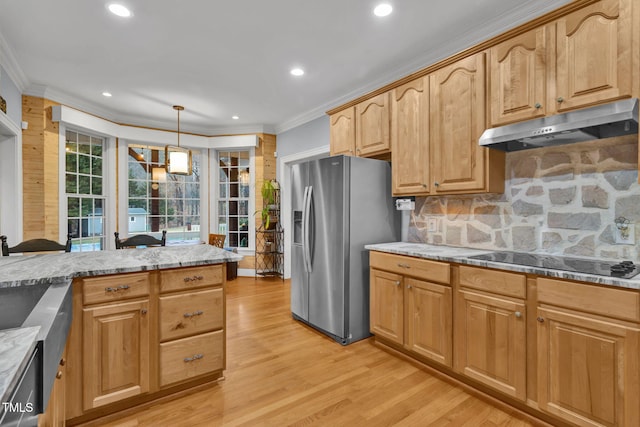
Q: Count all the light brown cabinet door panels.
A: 11